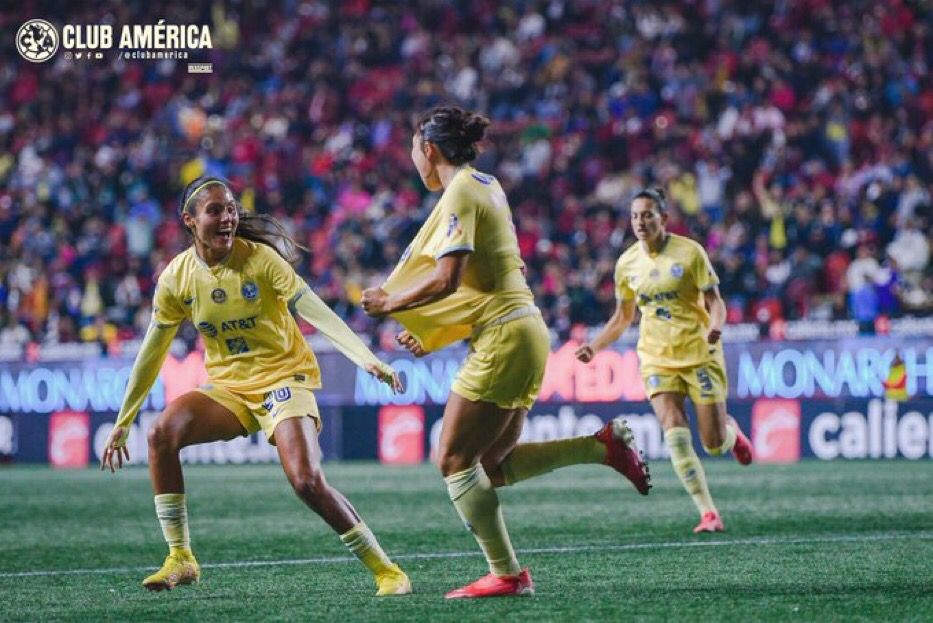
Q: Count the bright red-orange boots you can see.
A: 4